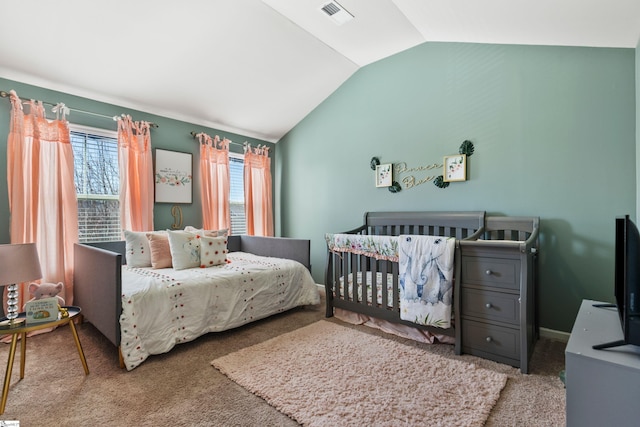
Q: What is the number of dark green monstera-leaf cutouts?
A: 4